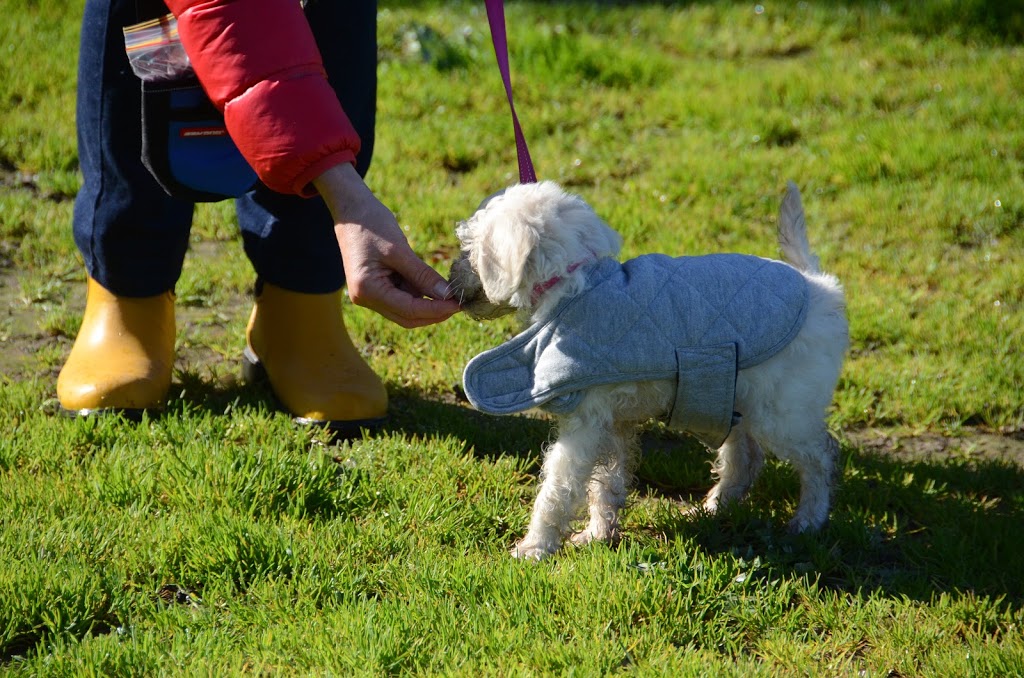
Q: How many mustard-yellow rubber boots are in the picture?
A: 2